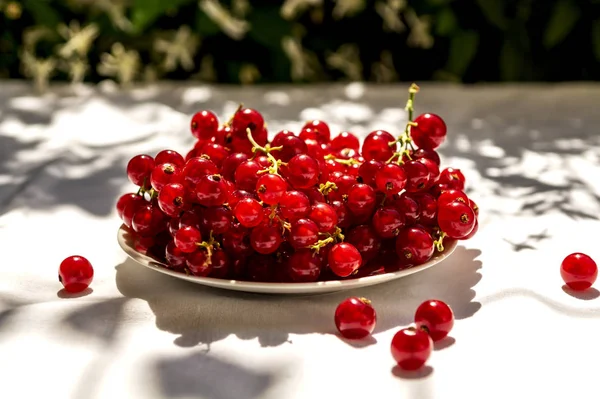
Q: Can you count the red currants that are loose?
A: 5